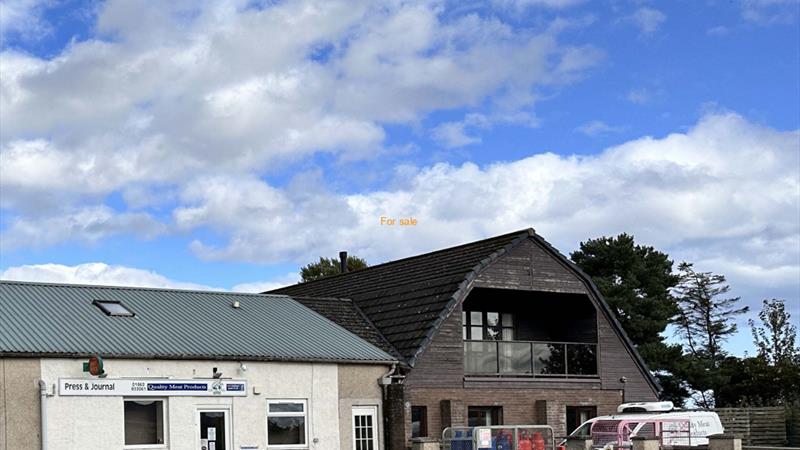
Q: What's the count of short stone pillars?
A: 4